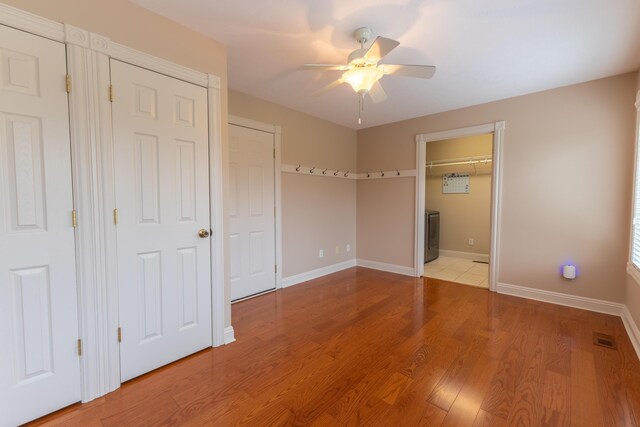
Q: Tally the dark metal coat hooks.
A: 8